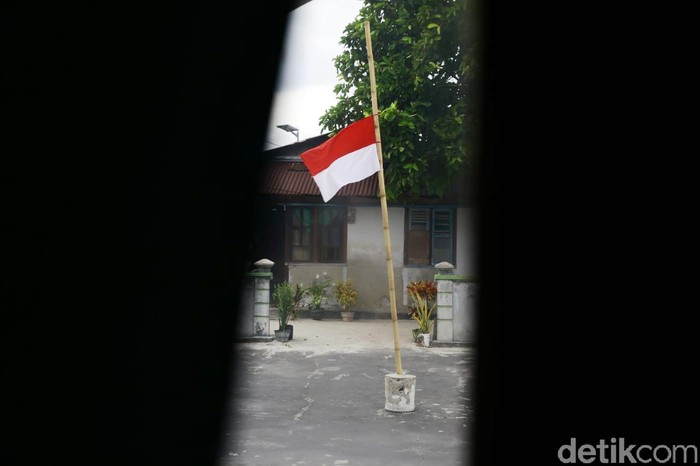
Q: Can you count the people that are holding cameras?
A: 0